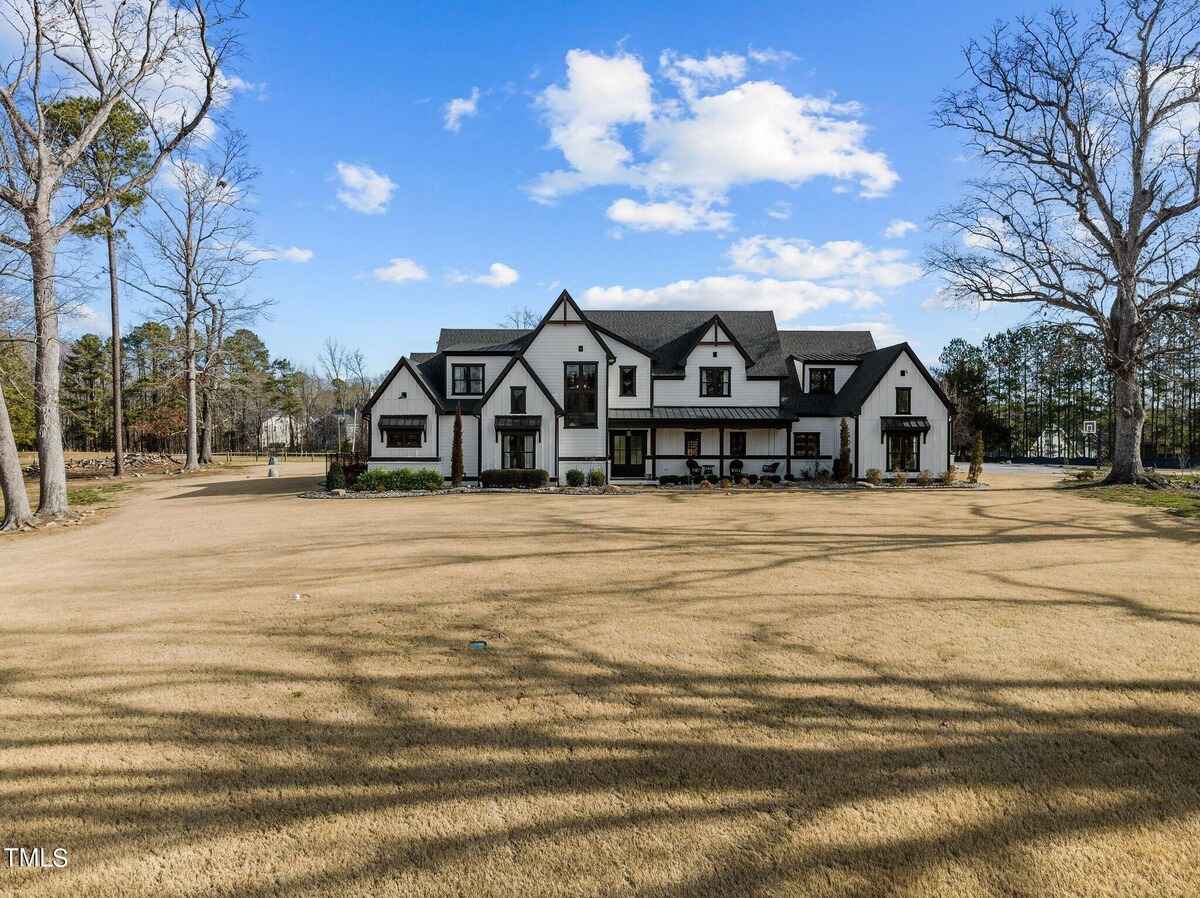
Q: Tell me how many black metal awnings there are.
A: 3